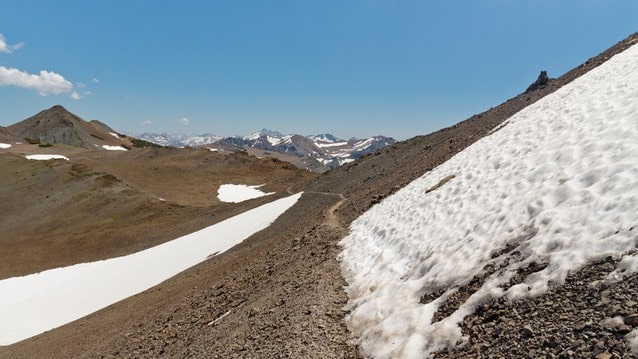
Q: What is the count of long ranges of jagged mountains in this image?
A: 1